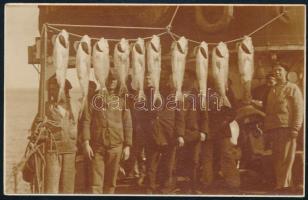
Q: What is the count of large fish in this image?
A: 10